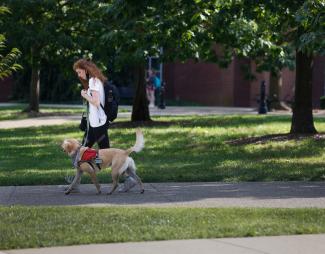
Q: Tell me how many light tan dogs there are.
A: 1